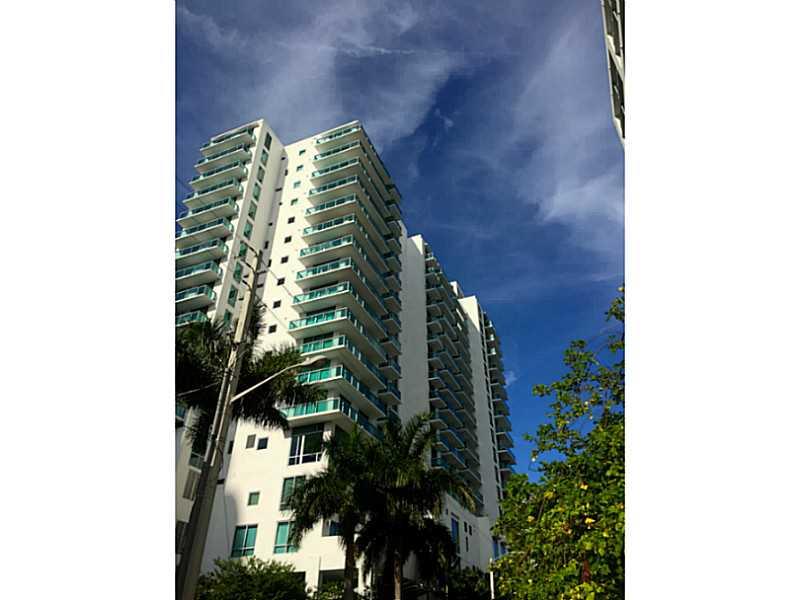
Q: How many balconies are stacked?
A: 13